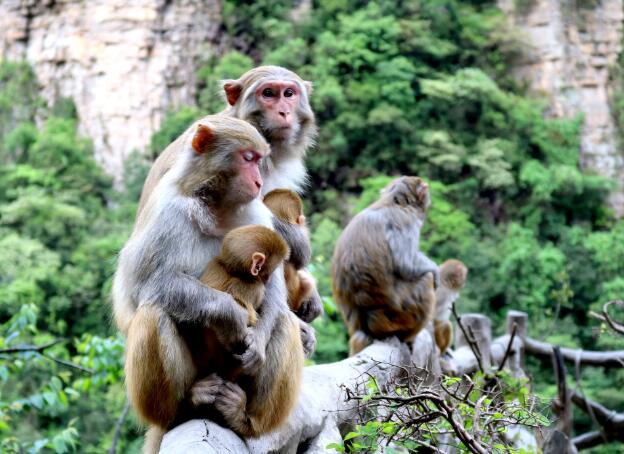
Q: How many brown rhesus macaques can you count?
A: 6